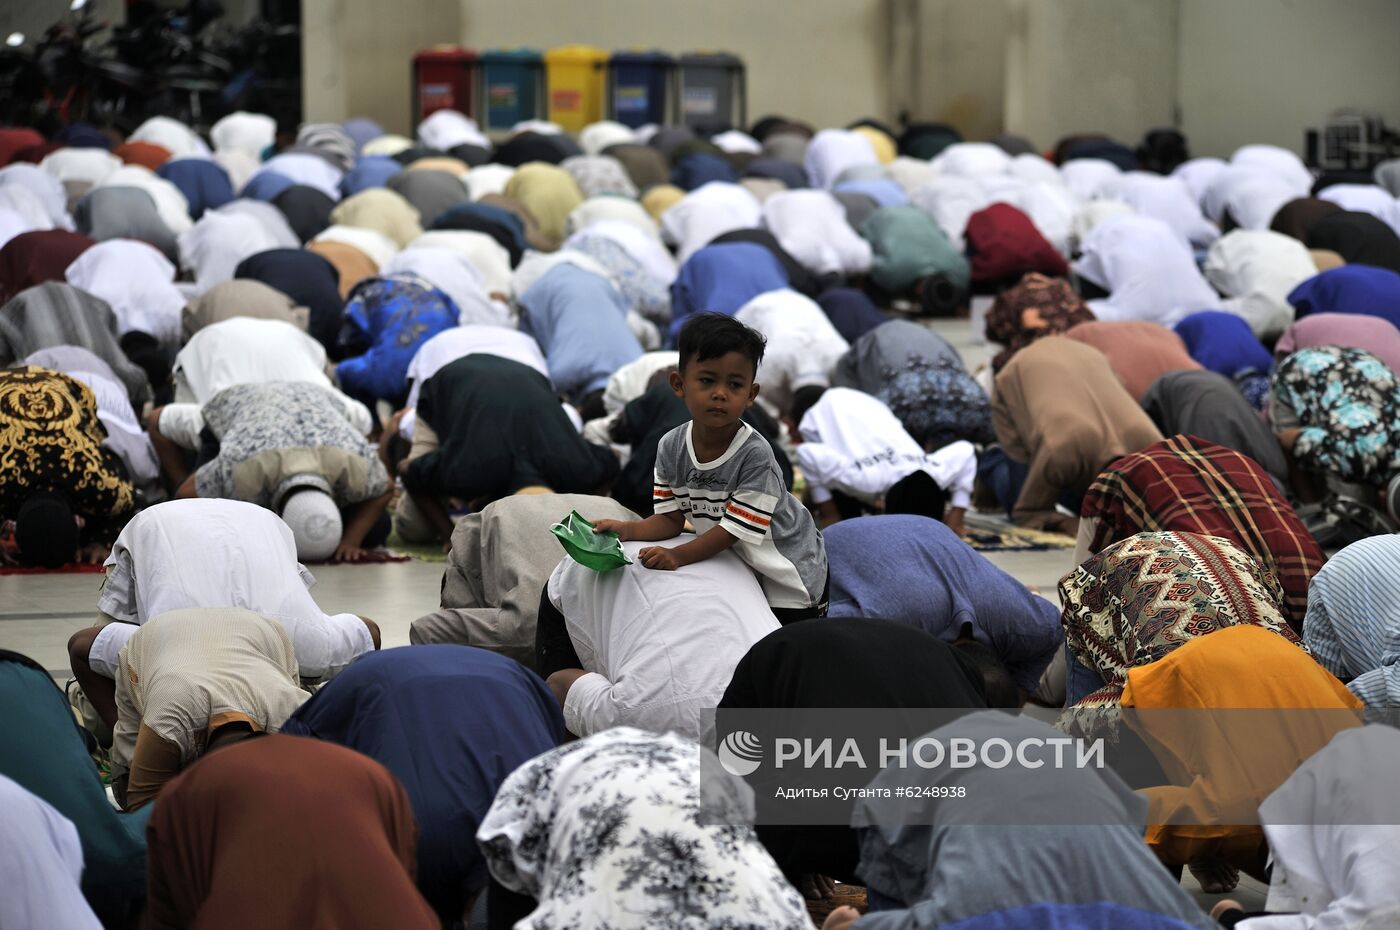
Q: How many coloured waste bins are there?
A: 5